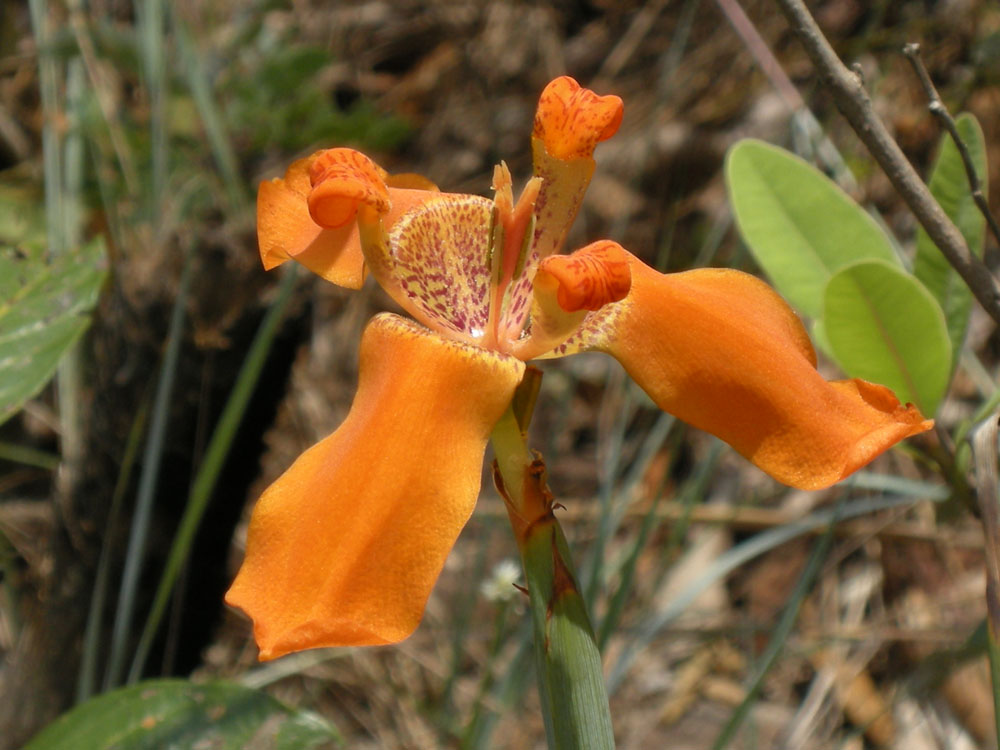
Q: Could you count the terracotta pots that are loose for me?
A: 0